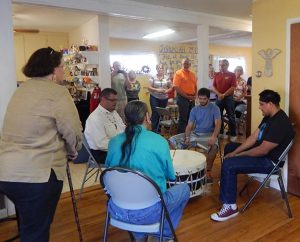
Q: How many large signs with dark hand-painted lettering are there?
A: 1